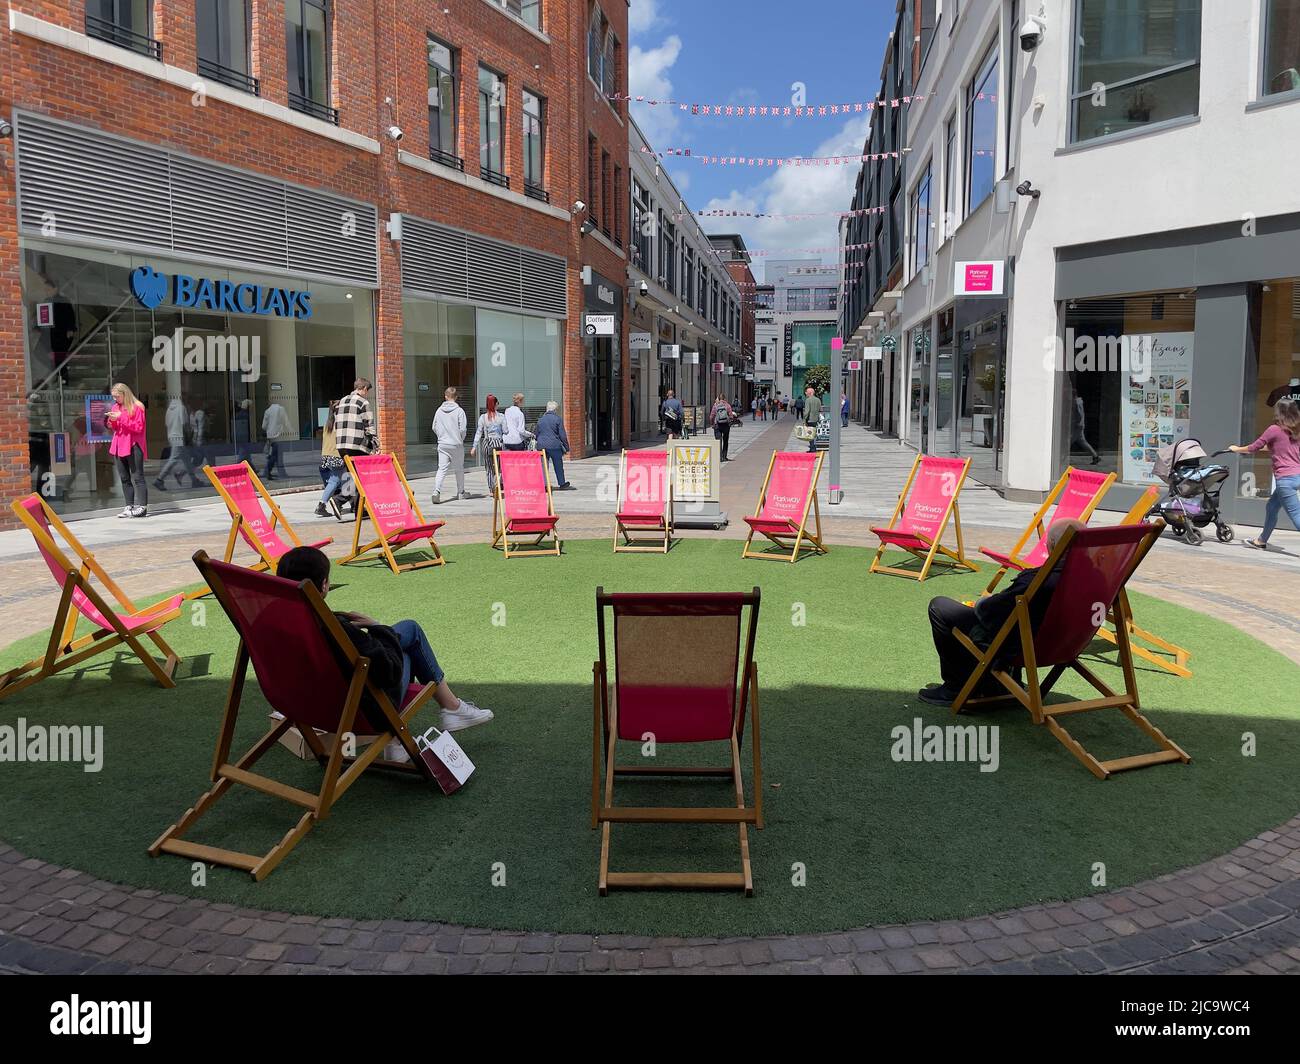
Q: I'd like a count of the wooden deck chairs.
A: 12